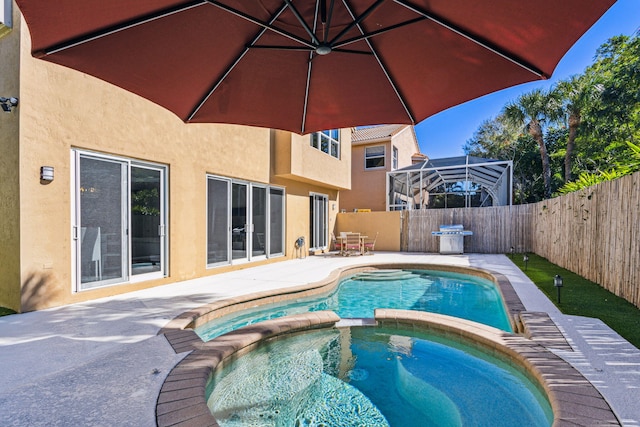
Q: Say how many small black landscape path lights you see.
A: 3